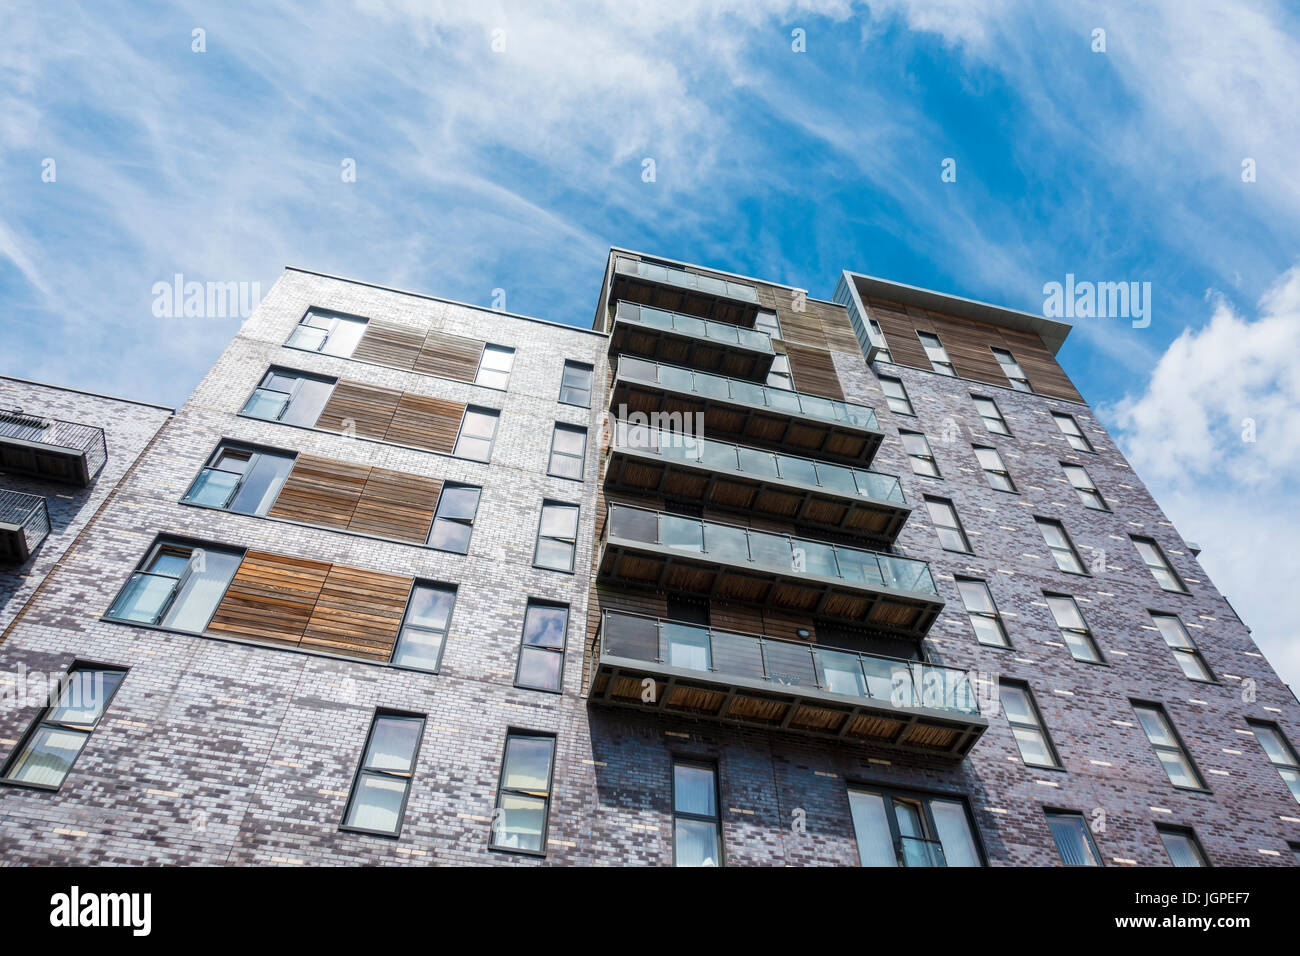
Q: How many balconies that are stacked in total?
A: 6